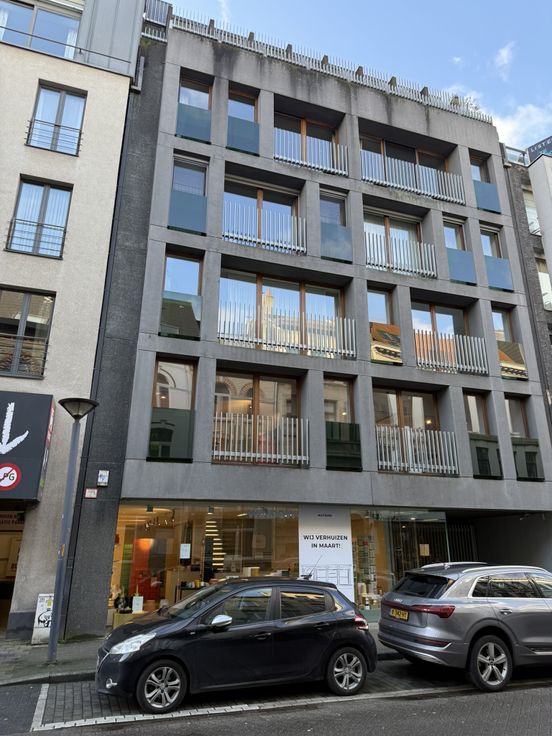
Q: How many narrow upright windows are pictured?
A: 14